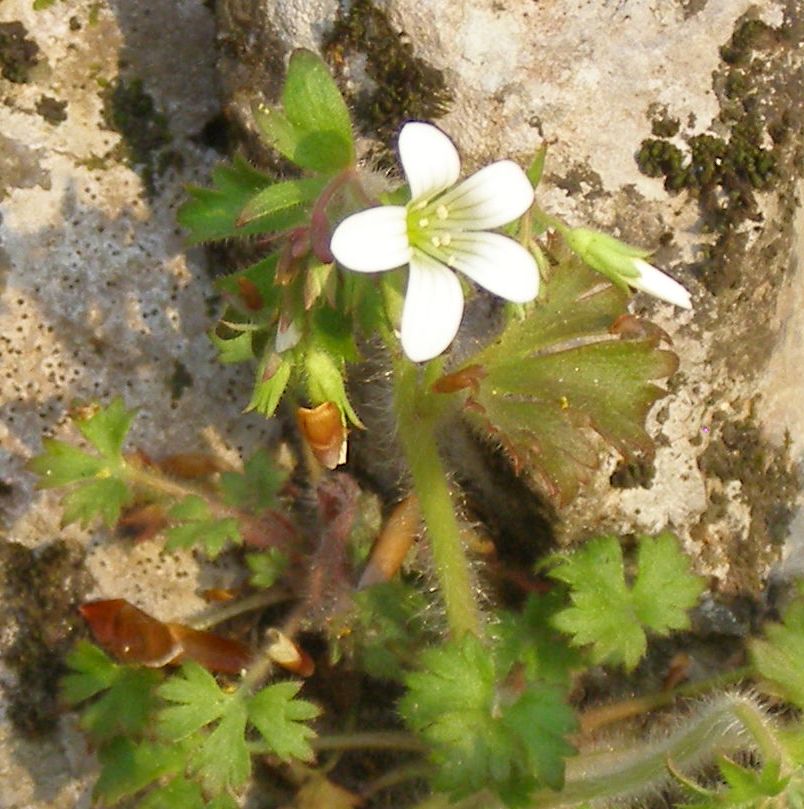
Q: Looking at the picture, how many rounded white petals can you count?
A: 5